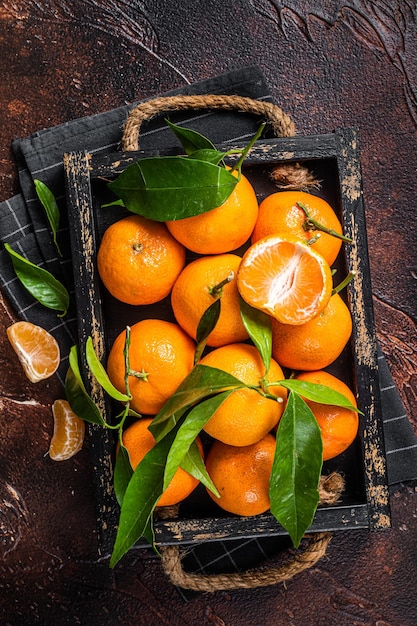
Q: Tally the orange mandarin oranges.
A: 11